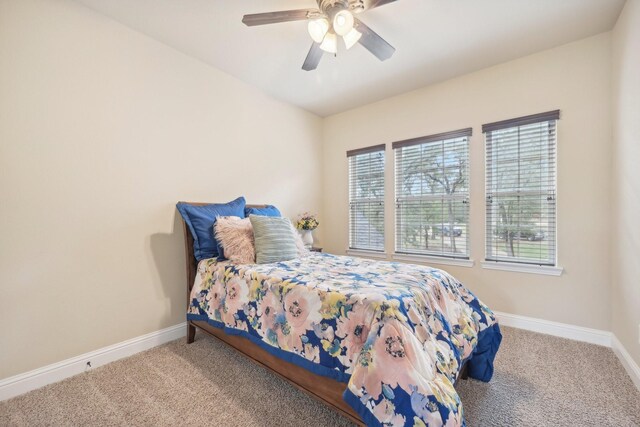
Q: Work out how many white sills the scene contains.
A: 3